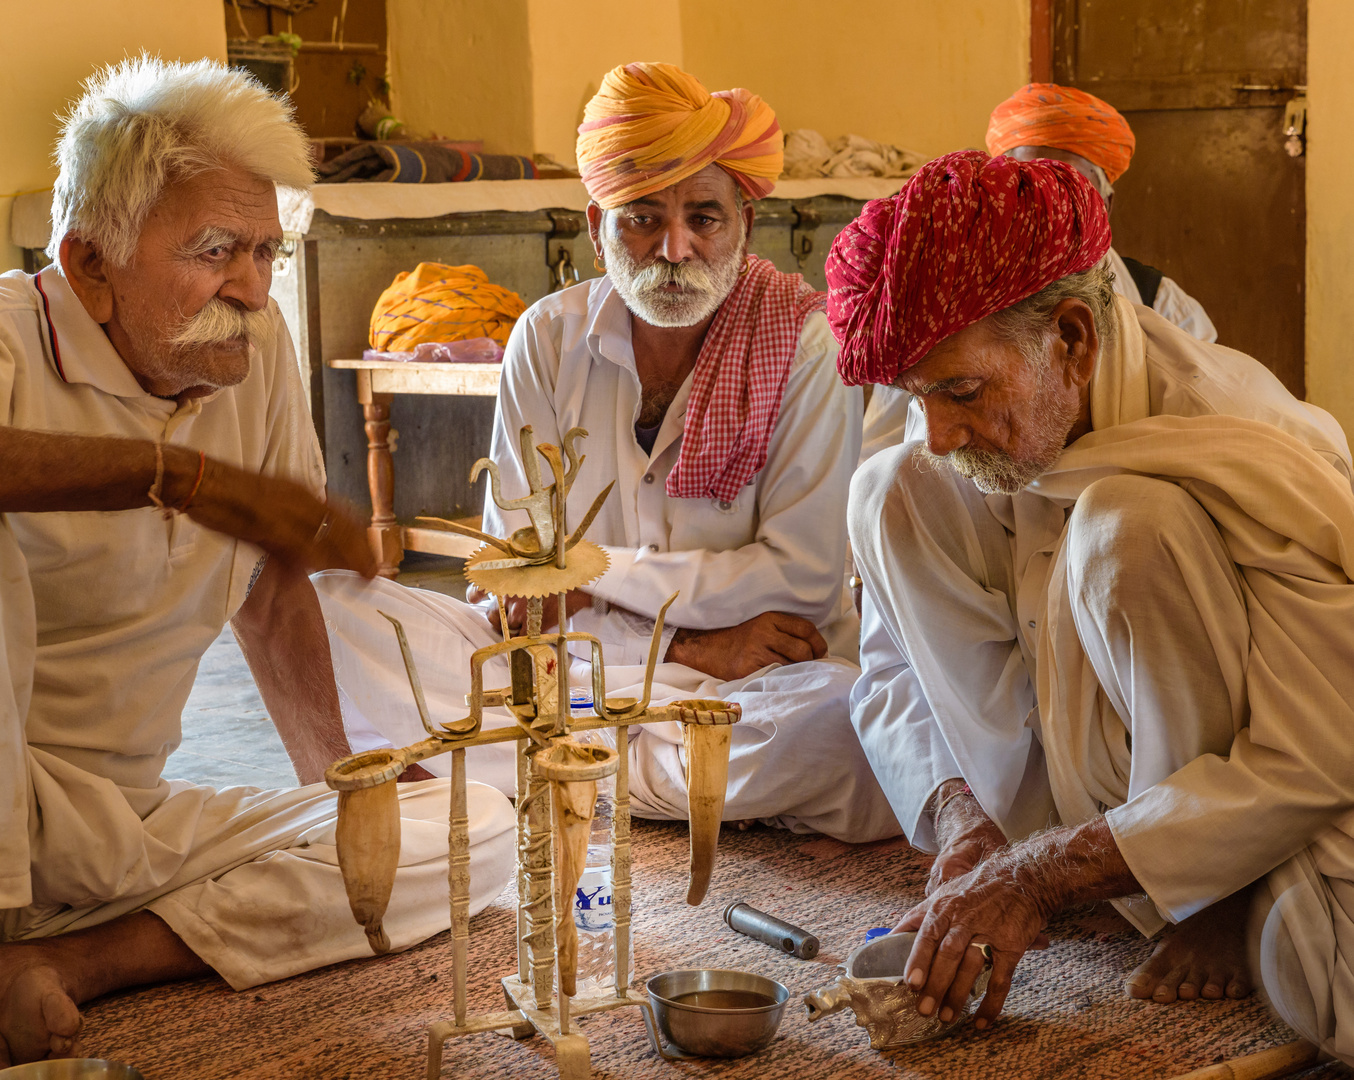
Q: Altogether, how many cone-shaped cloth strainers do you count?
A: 3